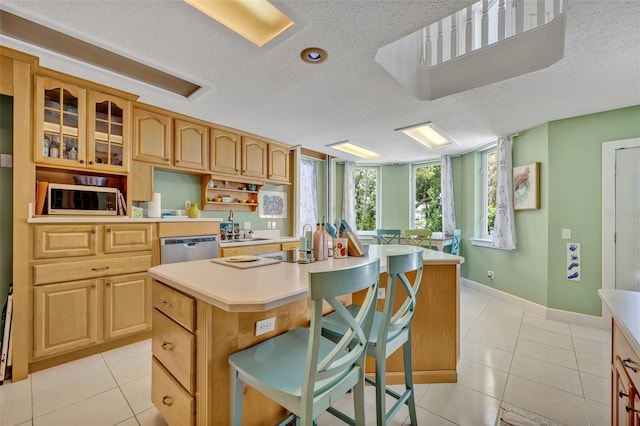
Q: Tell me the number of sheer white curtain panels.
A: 4